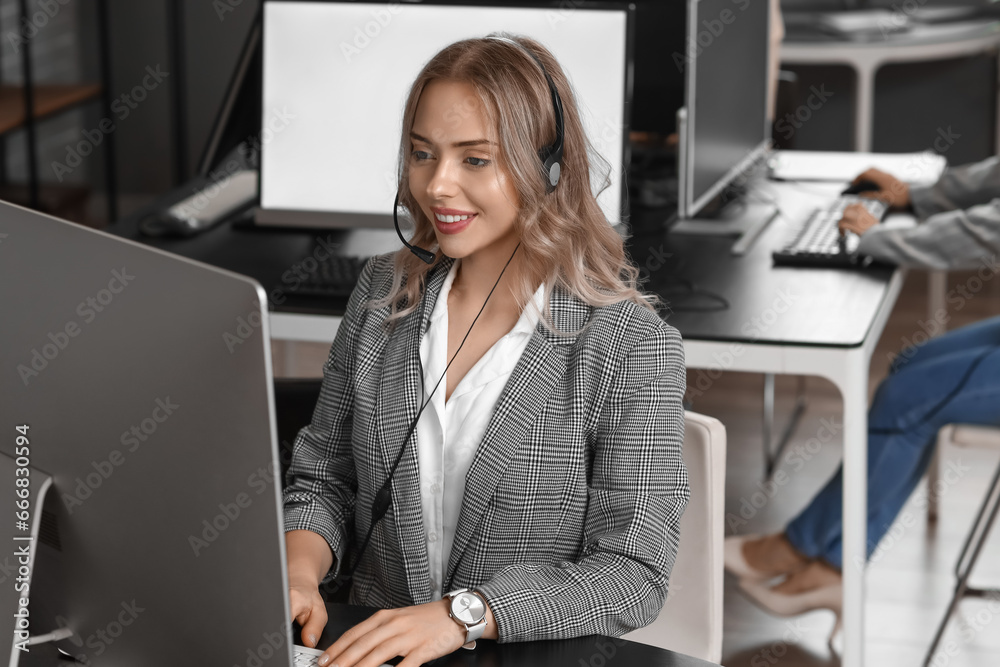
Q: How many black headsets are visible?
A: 1